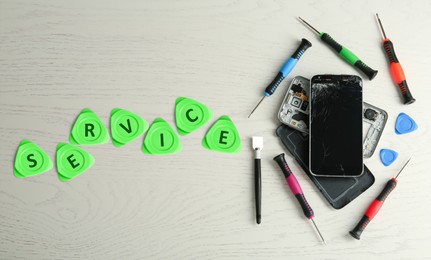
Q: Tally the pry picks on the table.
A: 9